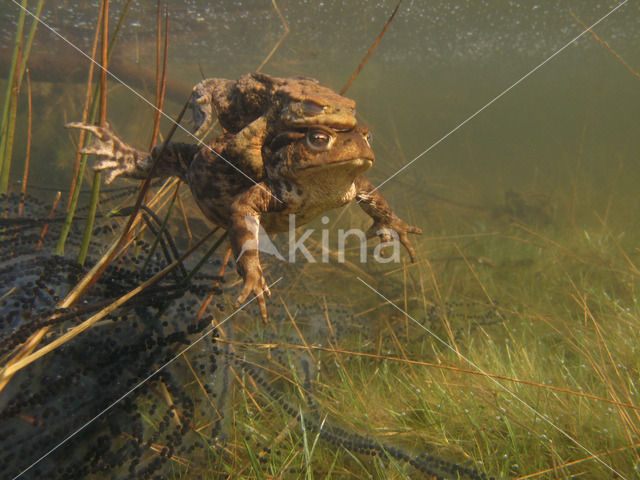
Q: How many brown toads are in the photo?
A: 2